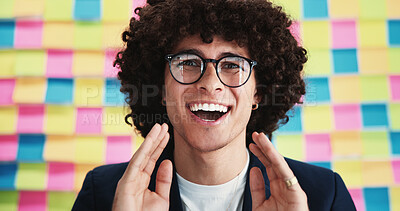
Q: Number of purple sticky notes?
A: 0